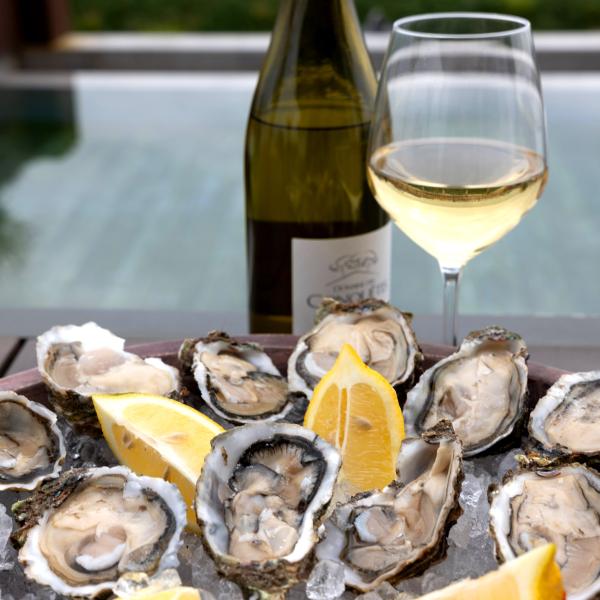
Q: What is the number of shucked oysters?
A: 10